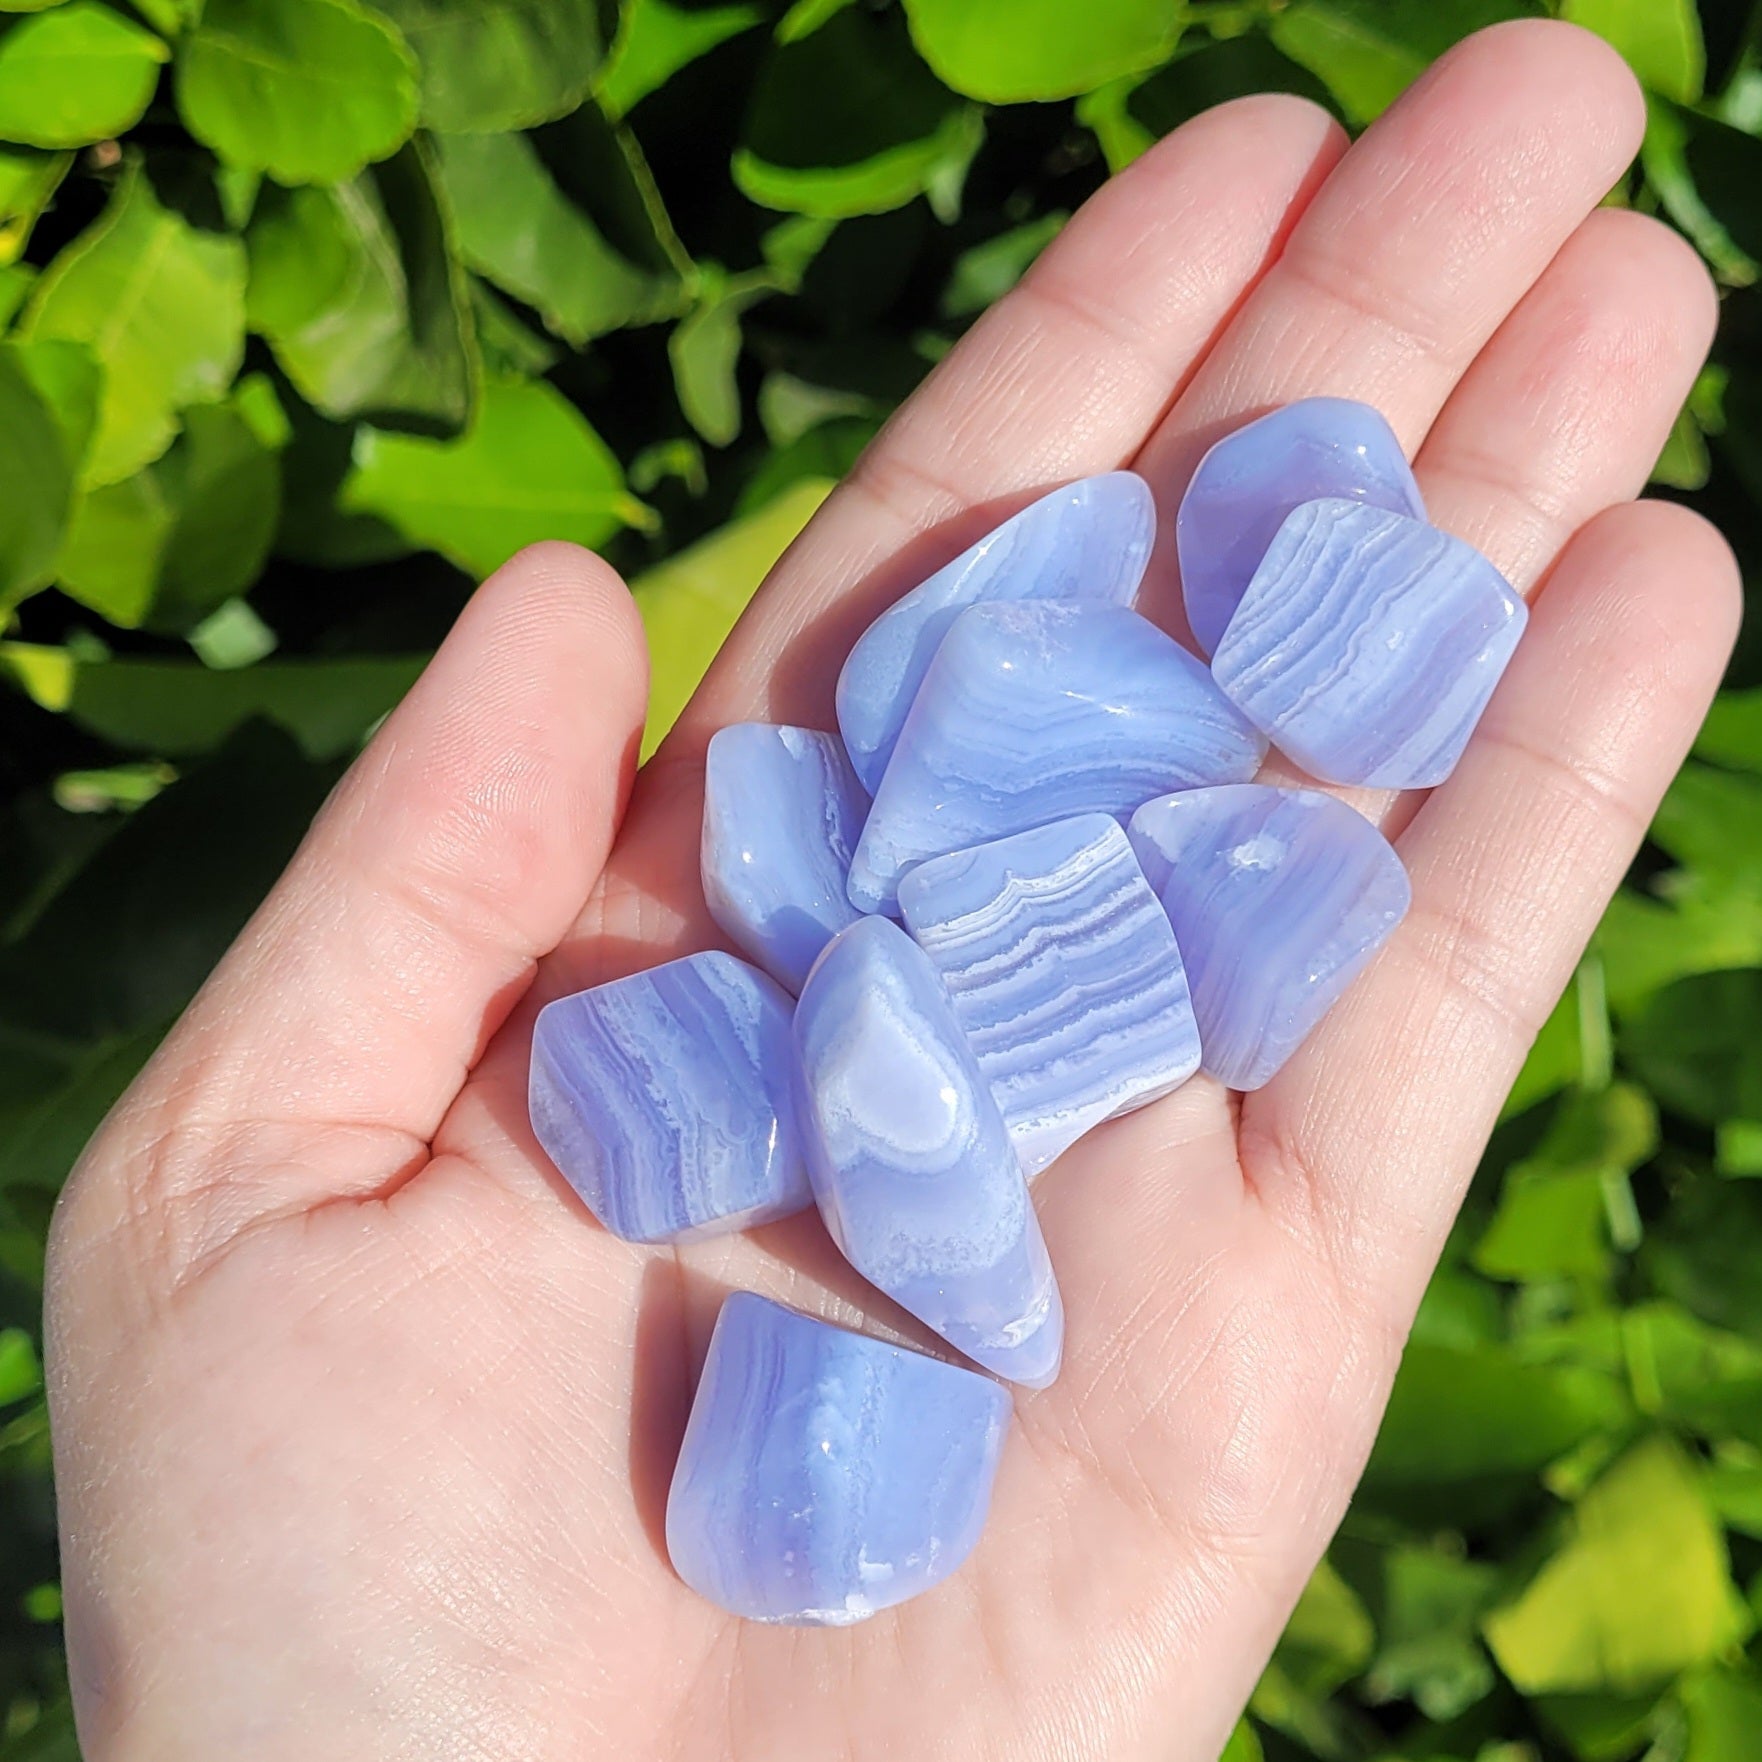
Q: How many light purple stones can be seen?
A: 10